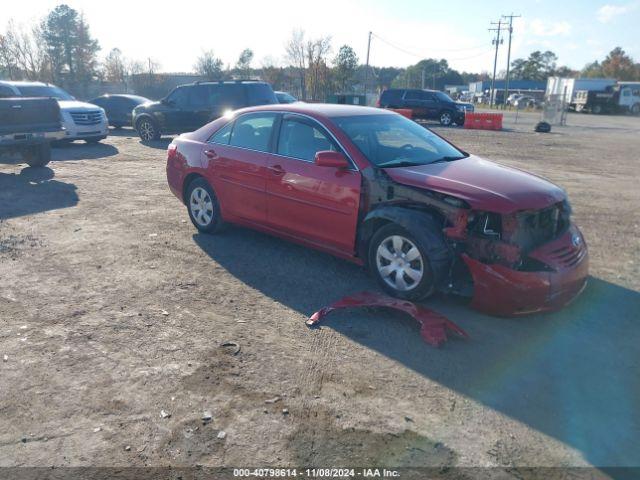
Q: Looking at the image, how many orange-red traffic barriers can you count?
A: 2